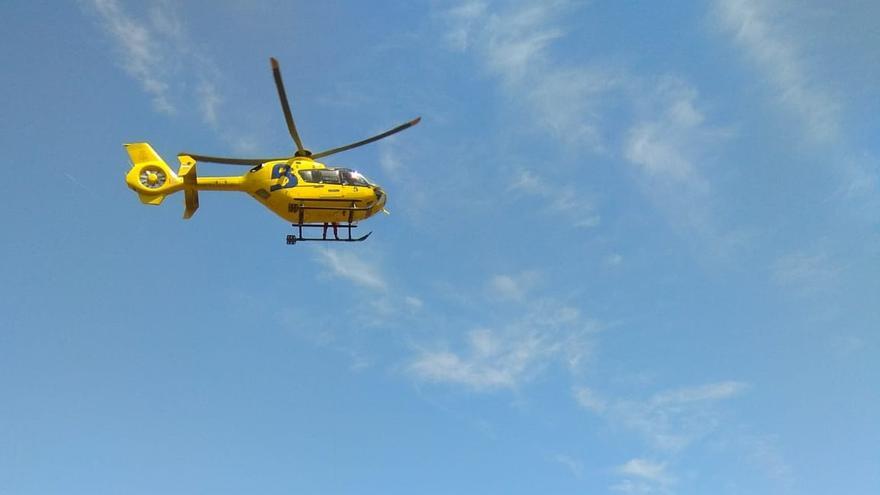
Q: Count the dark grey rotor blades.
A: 3